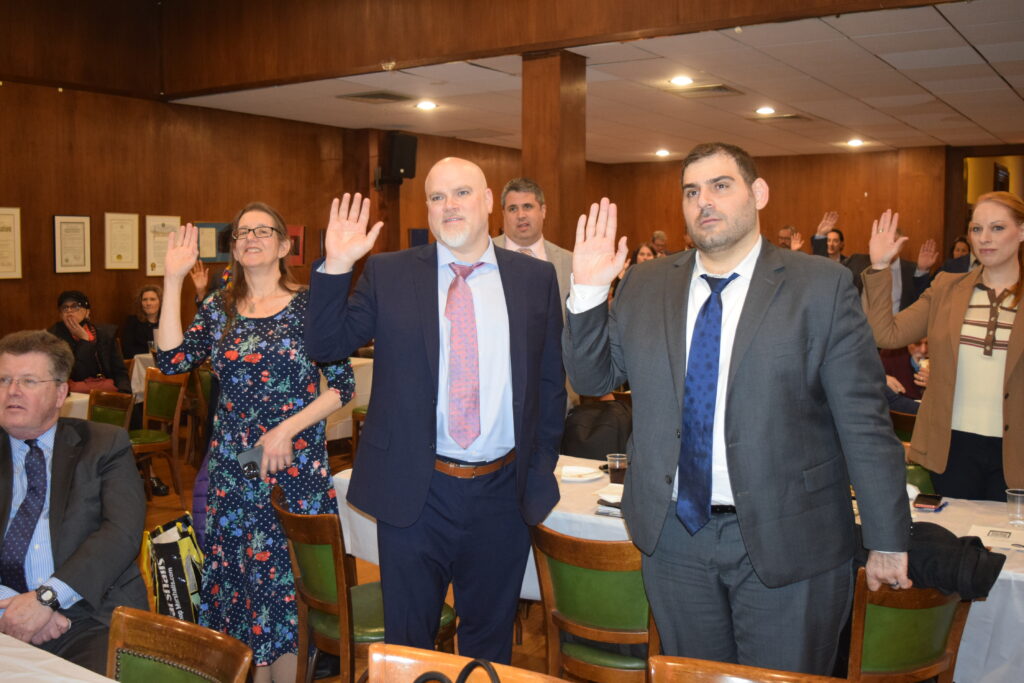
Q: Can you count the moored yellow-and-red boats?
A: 0